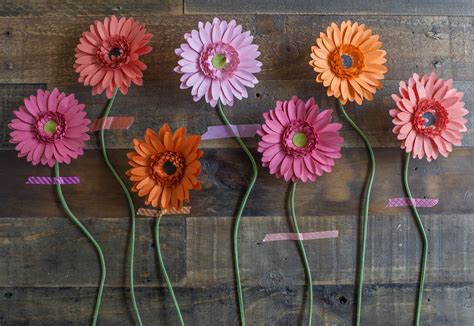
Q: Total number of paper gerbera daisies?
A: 7